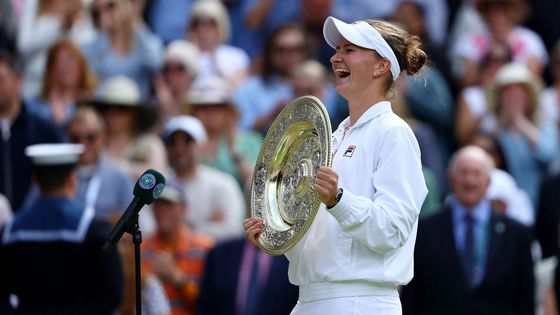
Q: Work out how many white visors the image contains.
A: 1